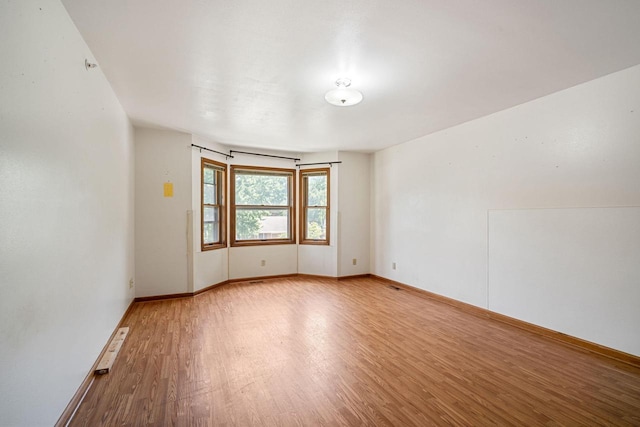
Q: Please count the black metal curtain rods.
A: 3